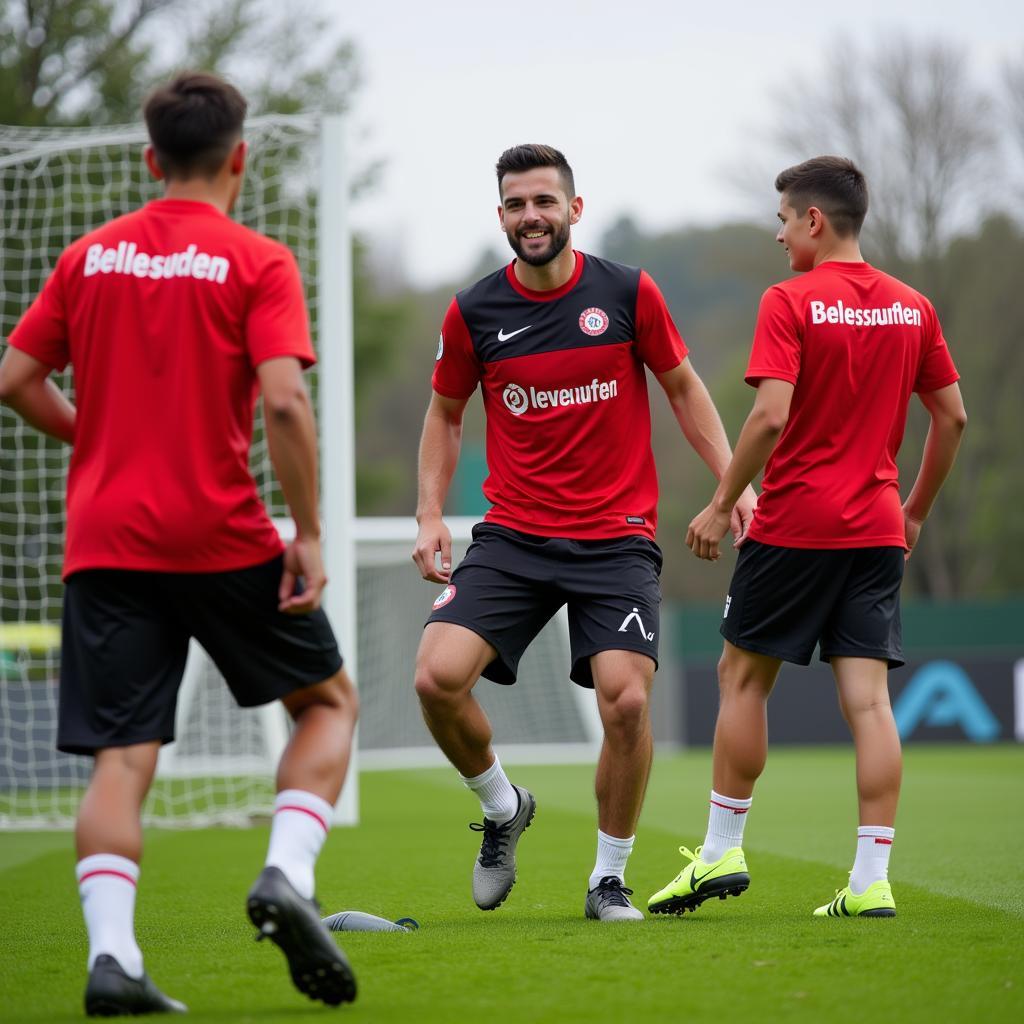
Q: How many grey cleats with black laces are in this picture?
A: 2